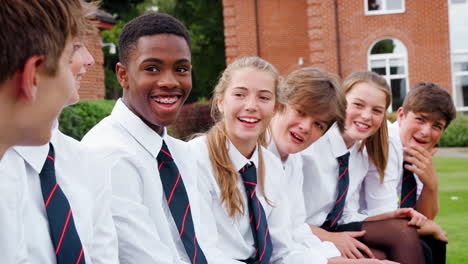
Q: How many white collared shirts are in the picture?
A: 7